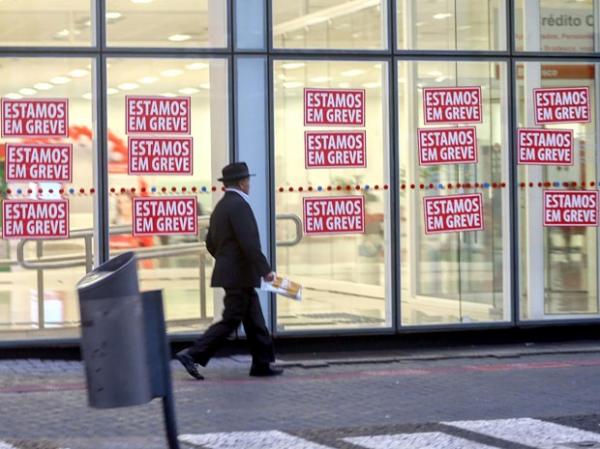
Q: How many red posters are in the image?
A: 15